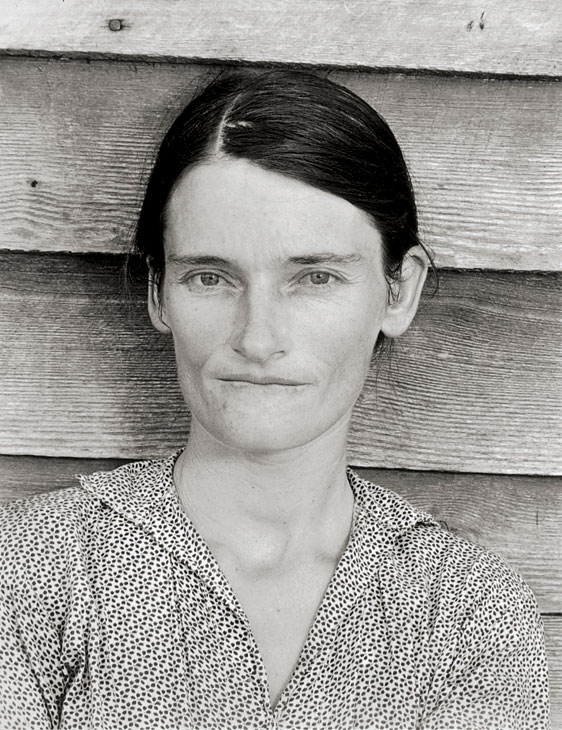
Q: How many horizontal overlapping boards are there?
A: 5